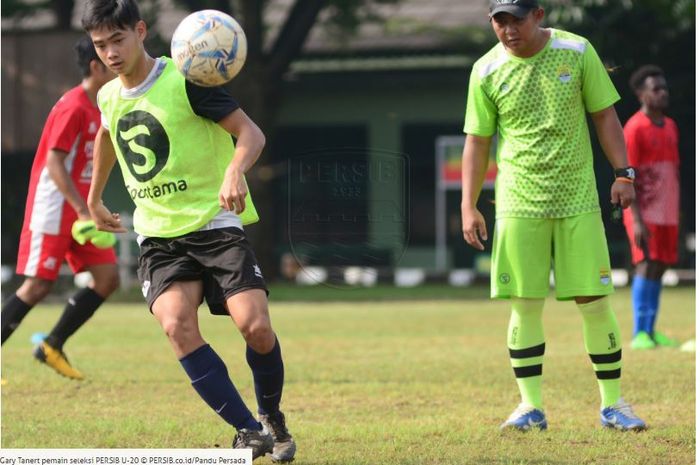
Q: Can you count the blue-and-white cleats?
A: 2